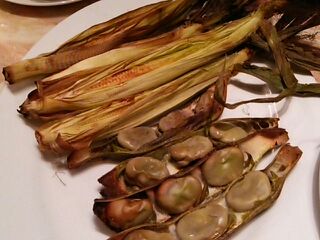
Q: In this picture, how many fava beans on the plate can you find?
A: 12